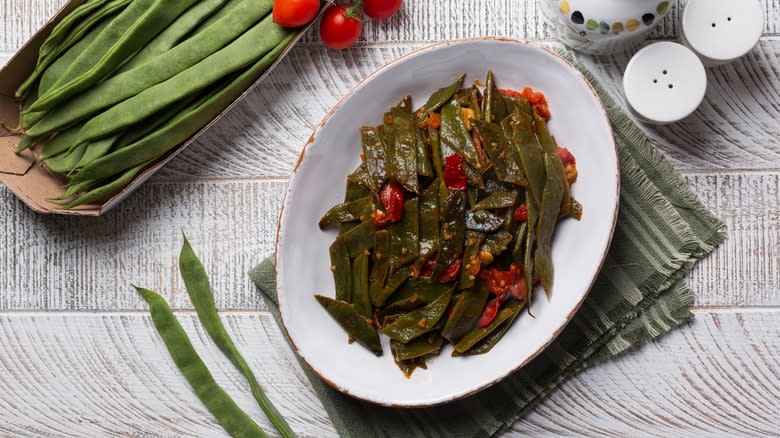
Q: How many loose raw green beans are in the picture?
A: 2